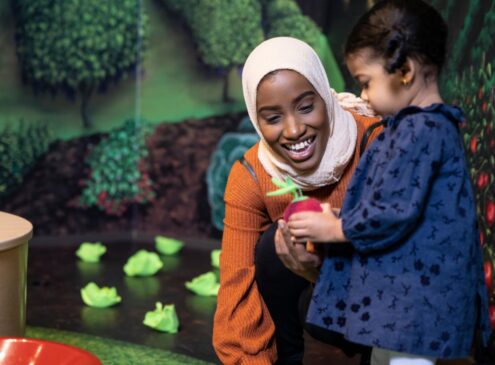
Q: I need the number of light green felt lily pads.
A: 7